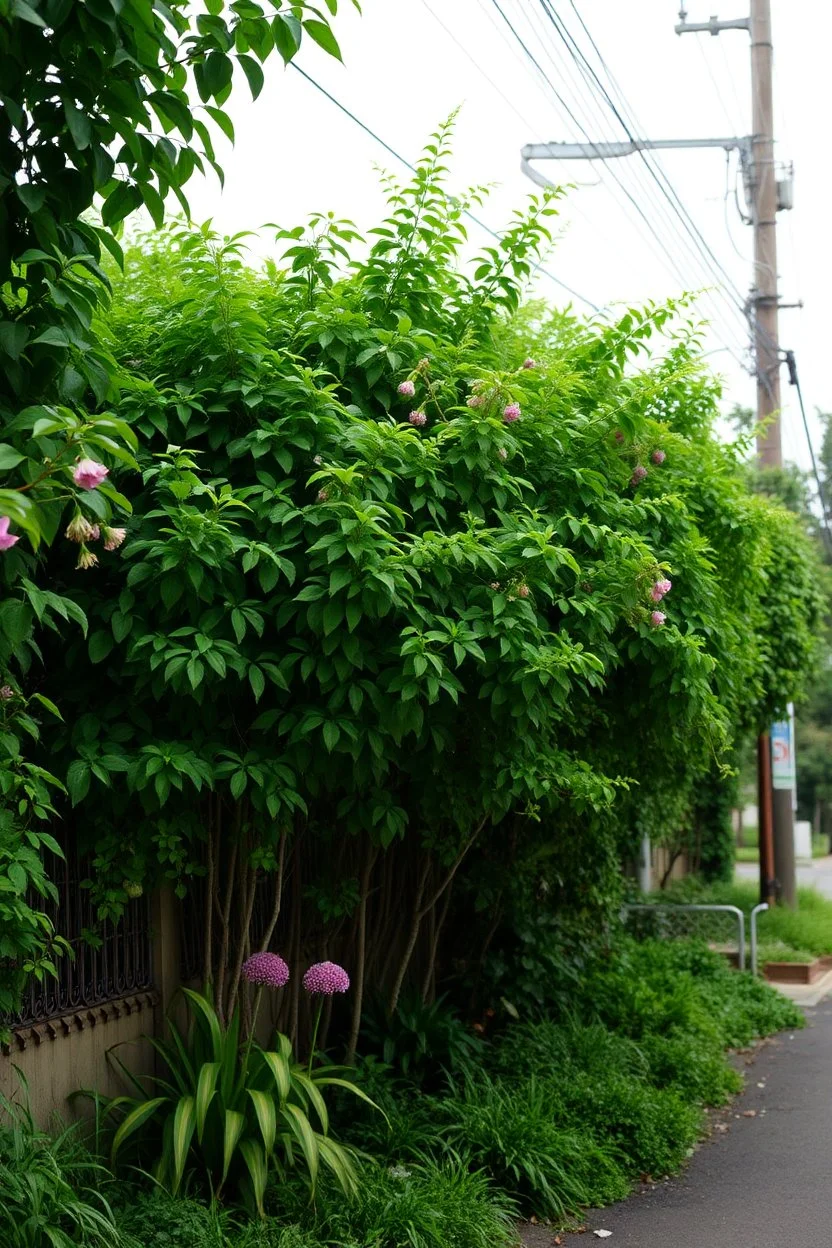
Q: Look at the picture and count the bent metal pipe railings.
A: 2